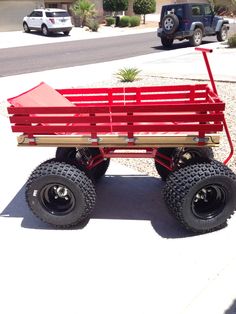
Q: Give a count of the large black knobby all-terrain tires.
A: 4